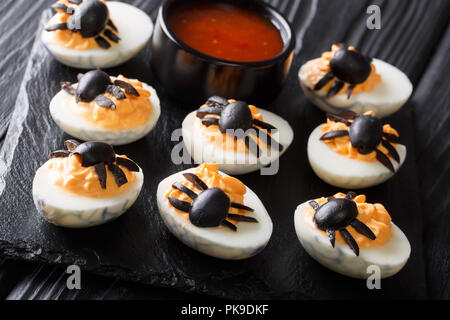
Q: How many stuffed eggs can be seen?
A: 8